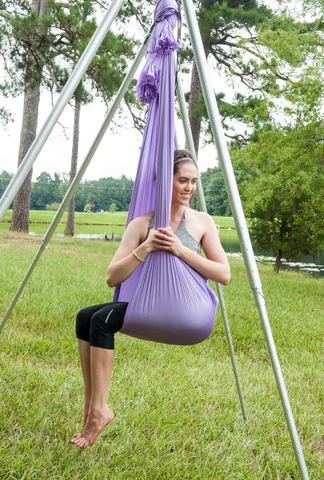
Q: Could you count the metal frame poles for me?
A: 4